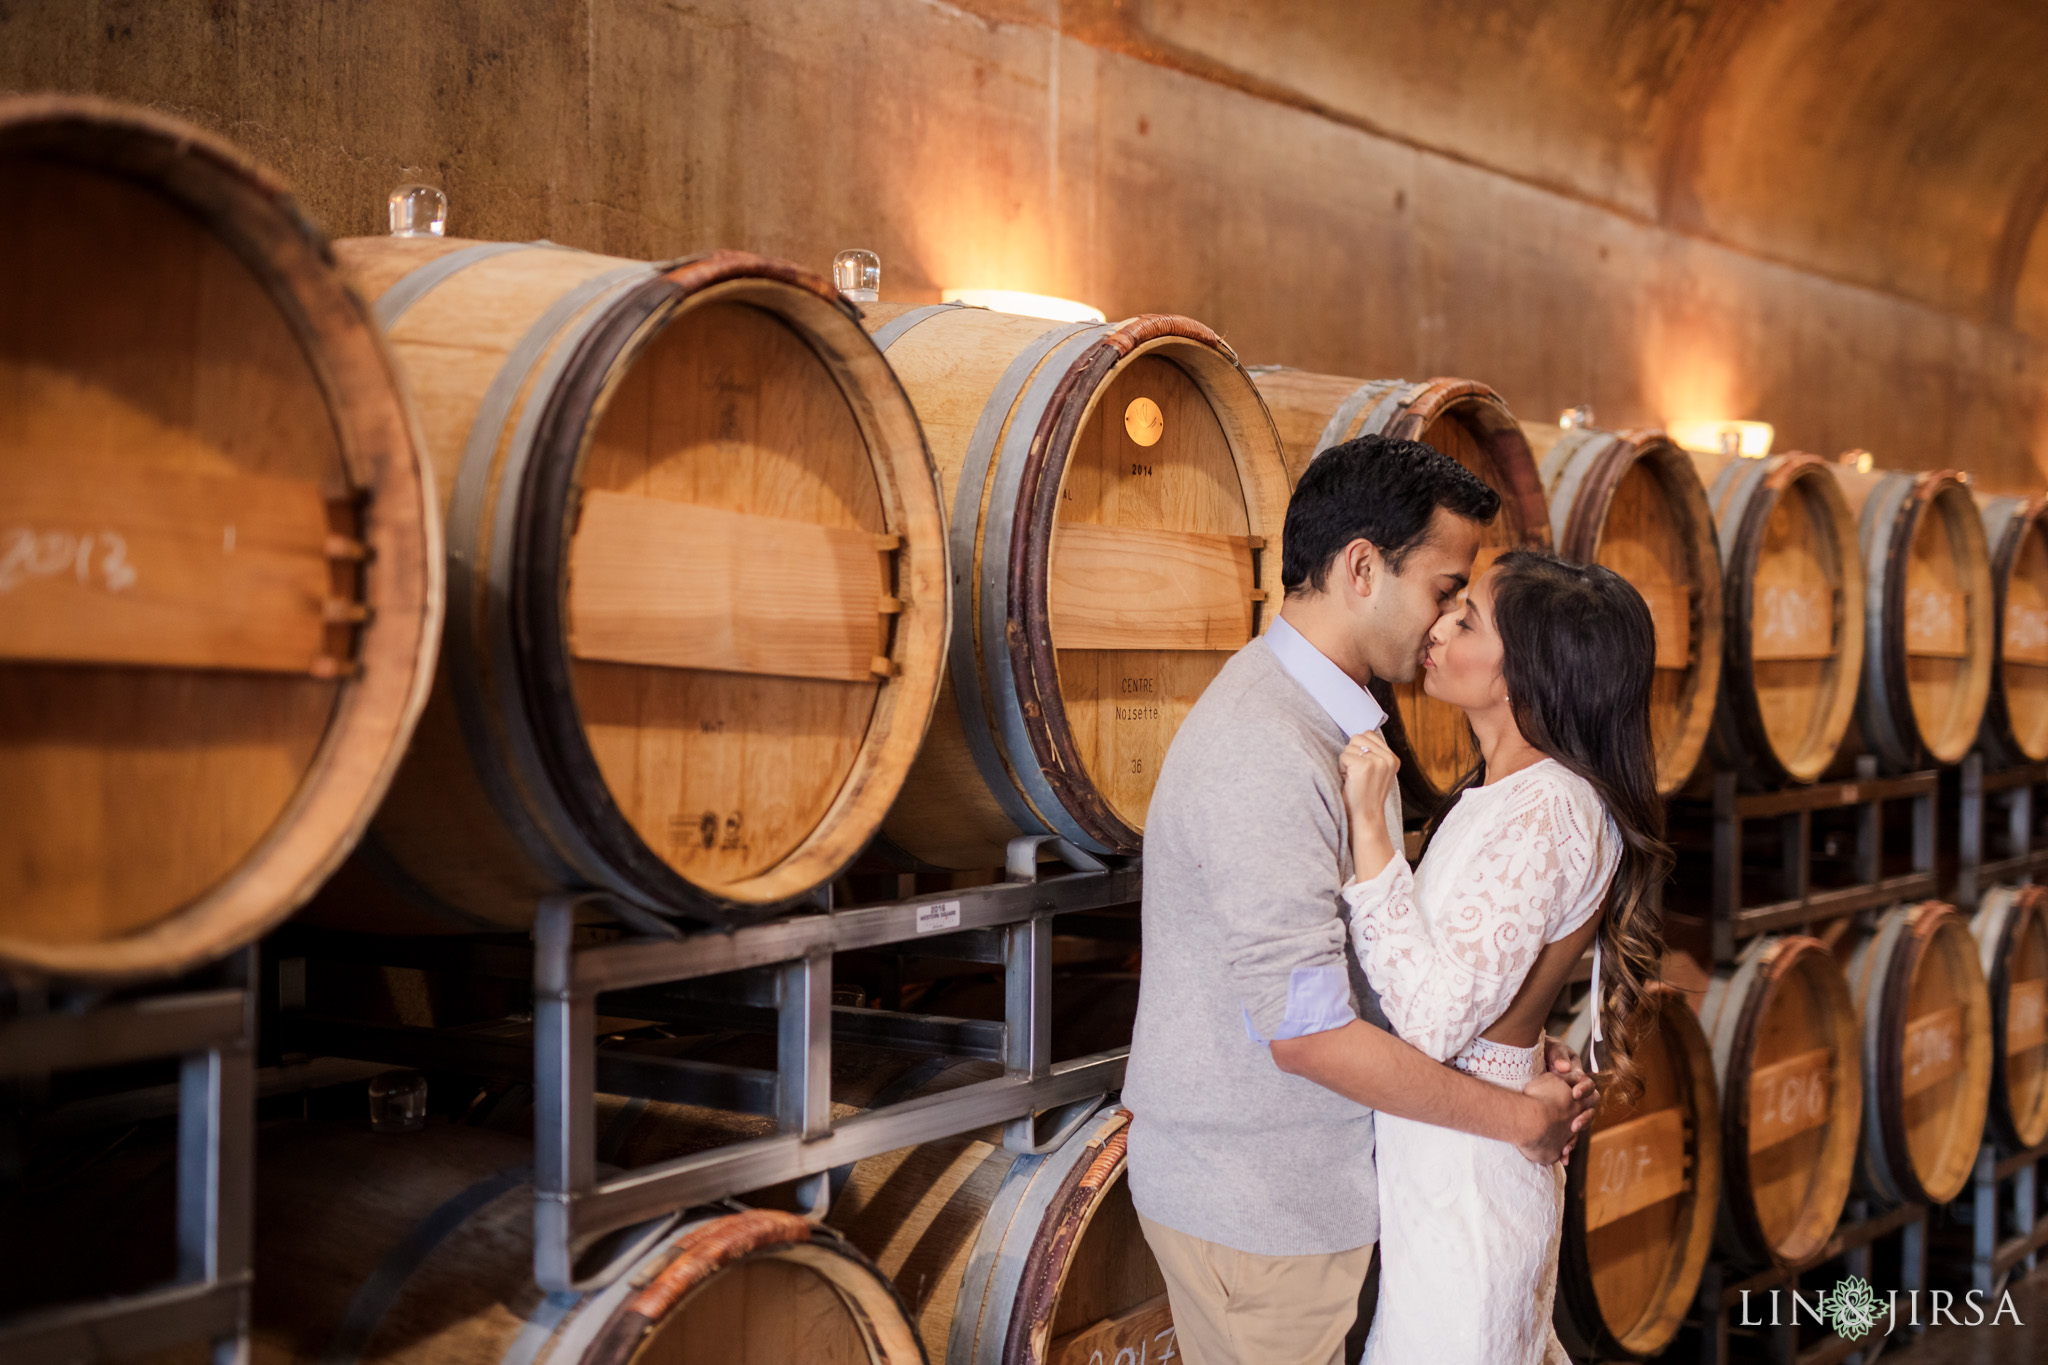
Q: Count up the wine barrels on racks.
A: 14